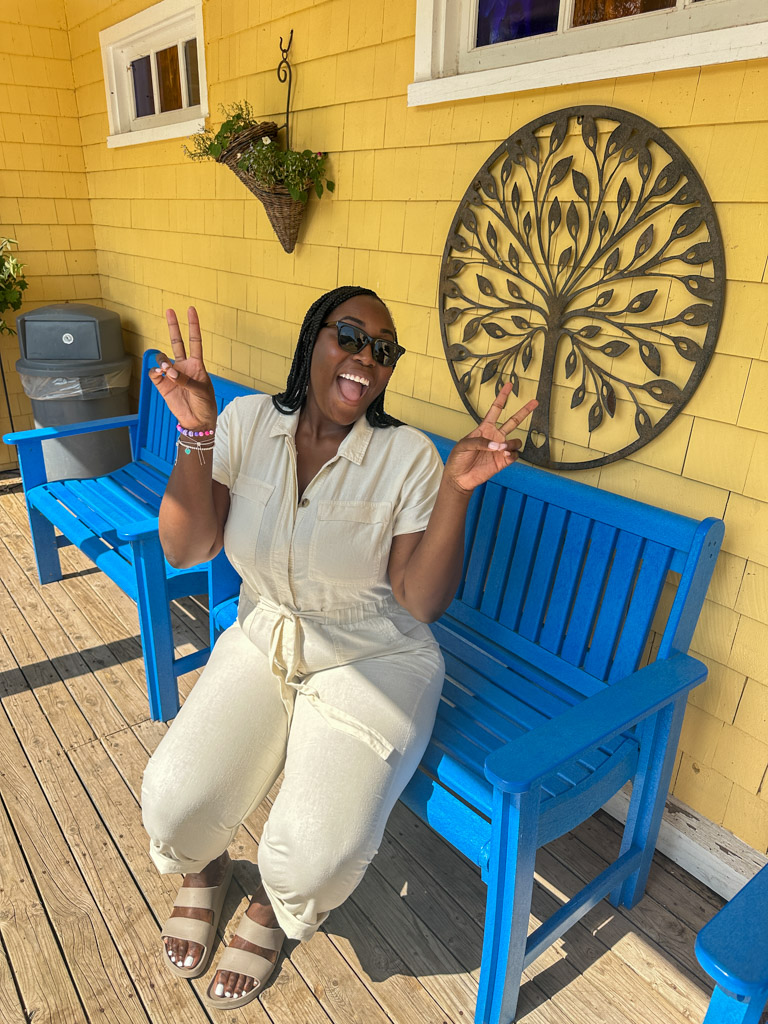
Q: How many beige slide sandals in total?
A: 2